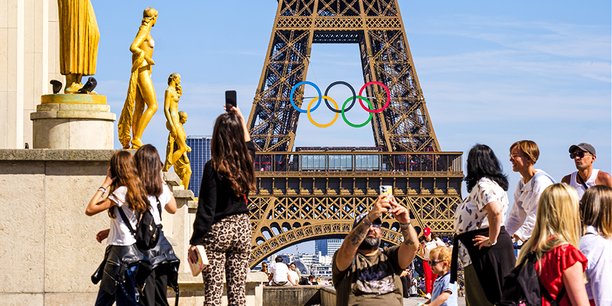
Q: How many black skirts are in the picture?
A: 1